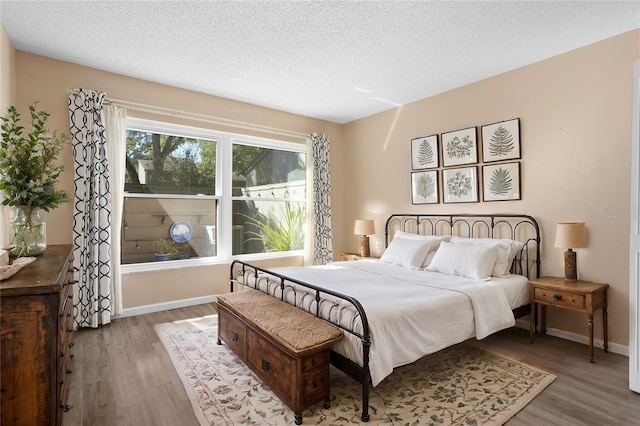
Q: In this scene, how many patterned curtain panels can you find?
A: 2